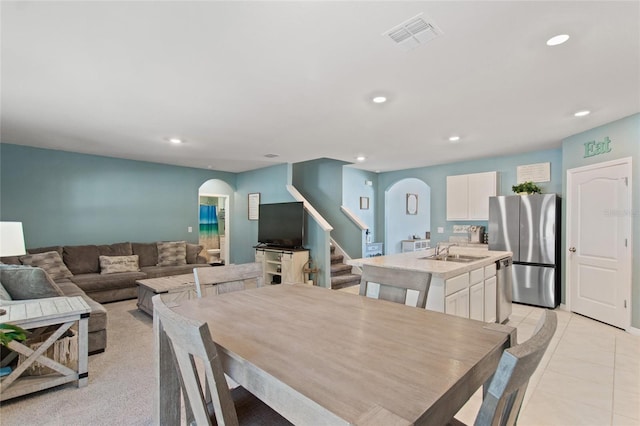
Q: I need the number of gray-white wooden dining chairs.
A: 4